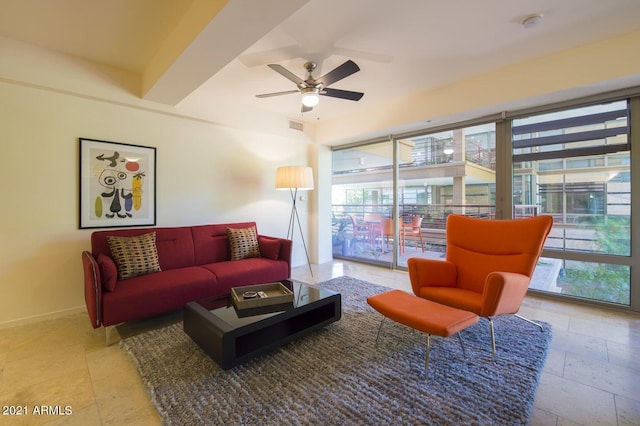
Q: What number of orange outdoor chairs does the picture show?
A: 4